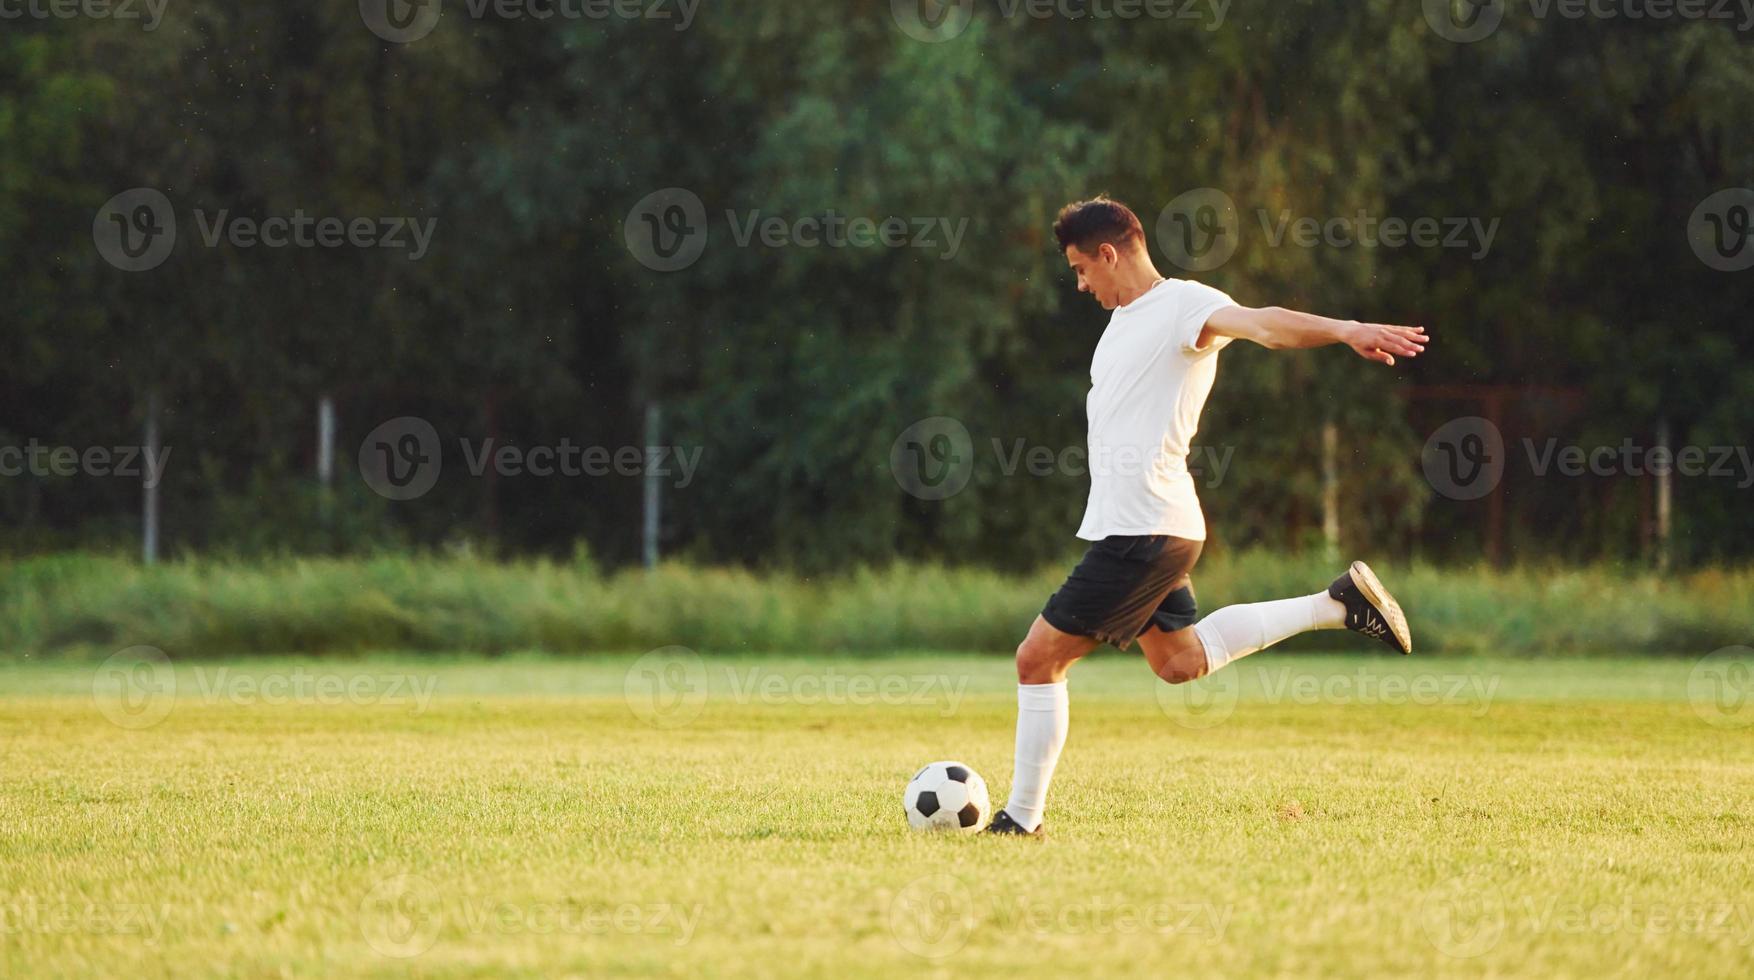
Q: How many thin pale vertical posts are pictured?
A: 5